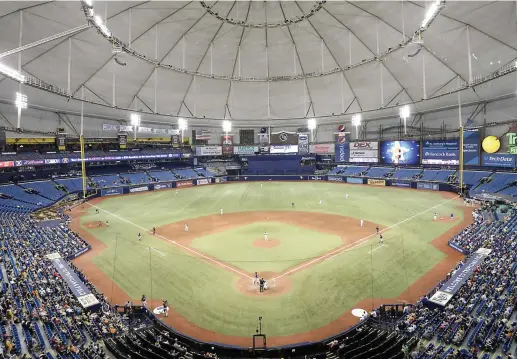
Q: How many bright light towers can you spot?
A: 7